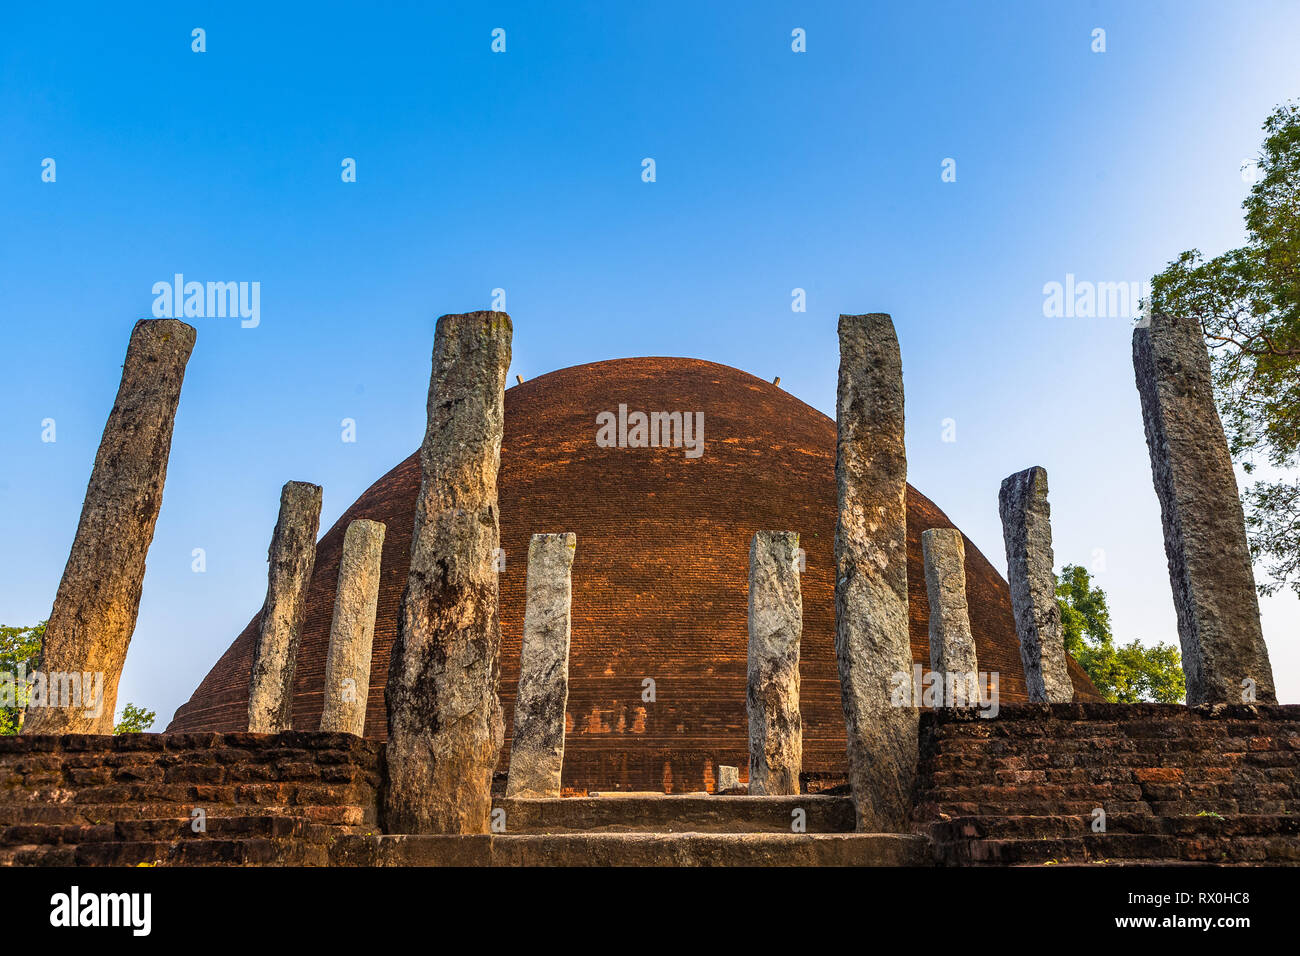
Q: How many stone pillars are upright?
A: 10